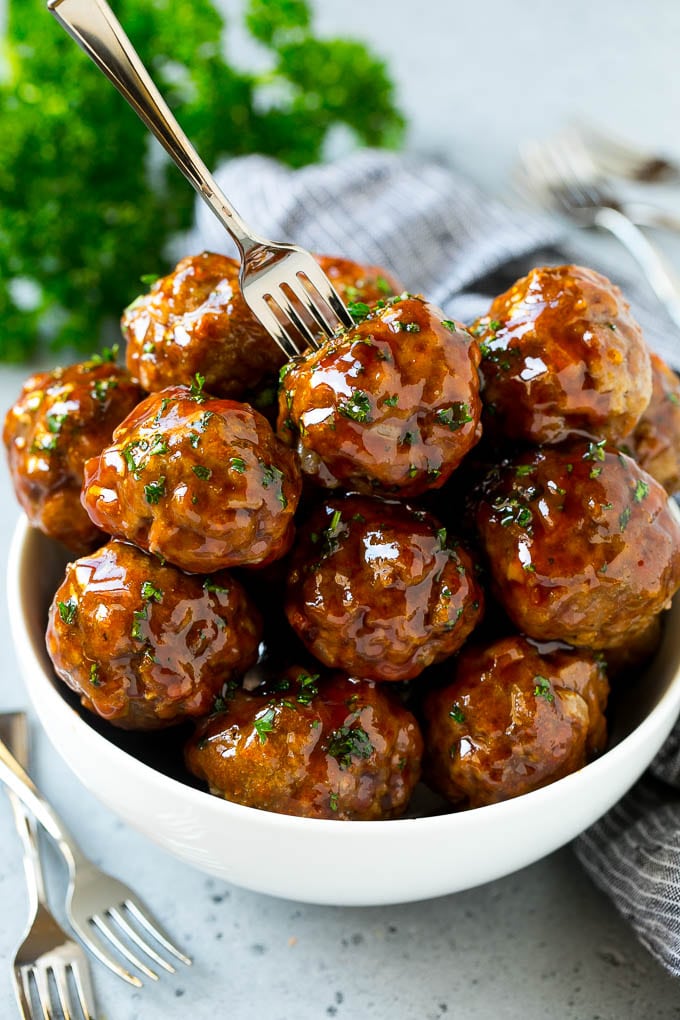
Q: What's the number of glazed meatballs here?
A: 13